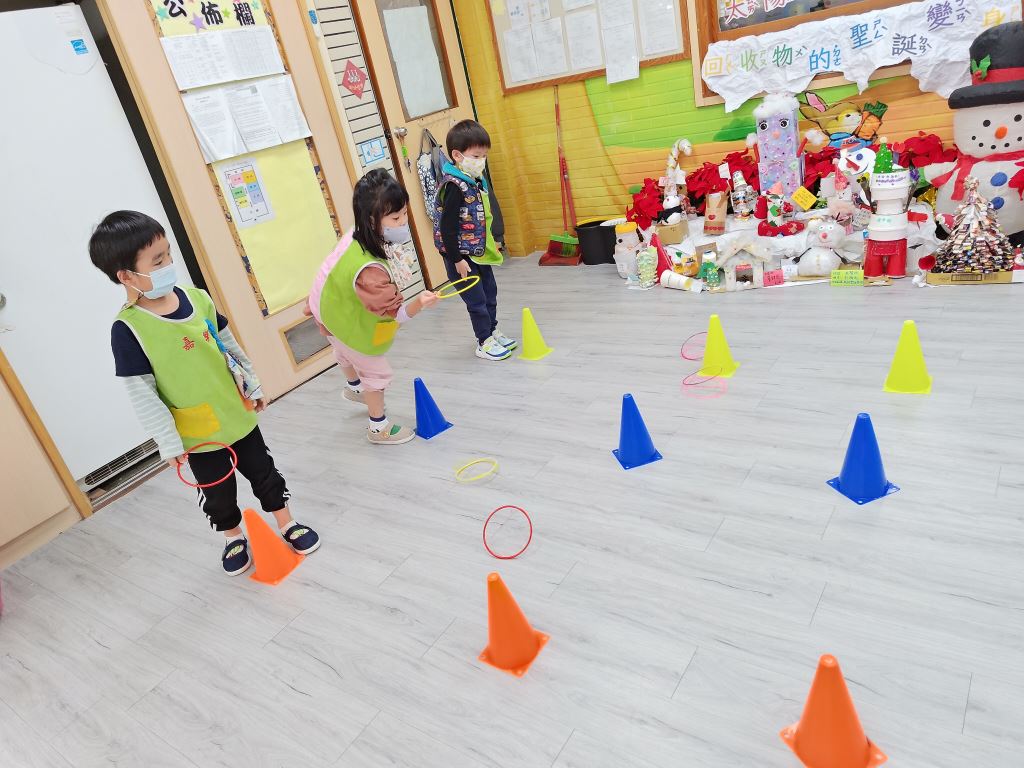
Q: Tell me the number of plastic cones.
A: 9